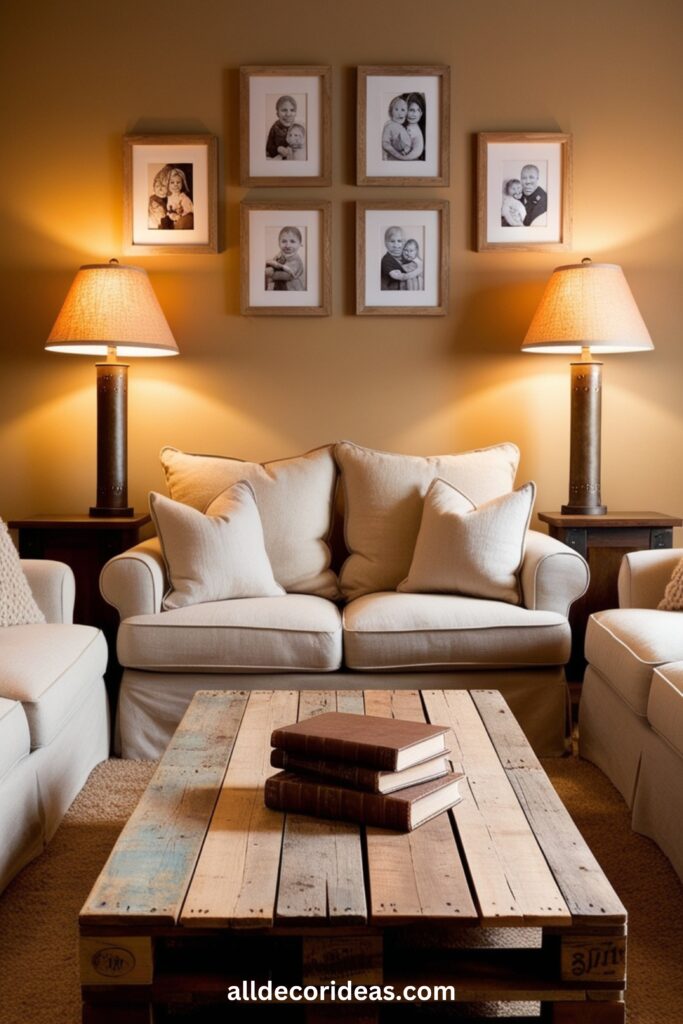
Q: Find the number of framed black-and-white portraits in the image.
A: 6